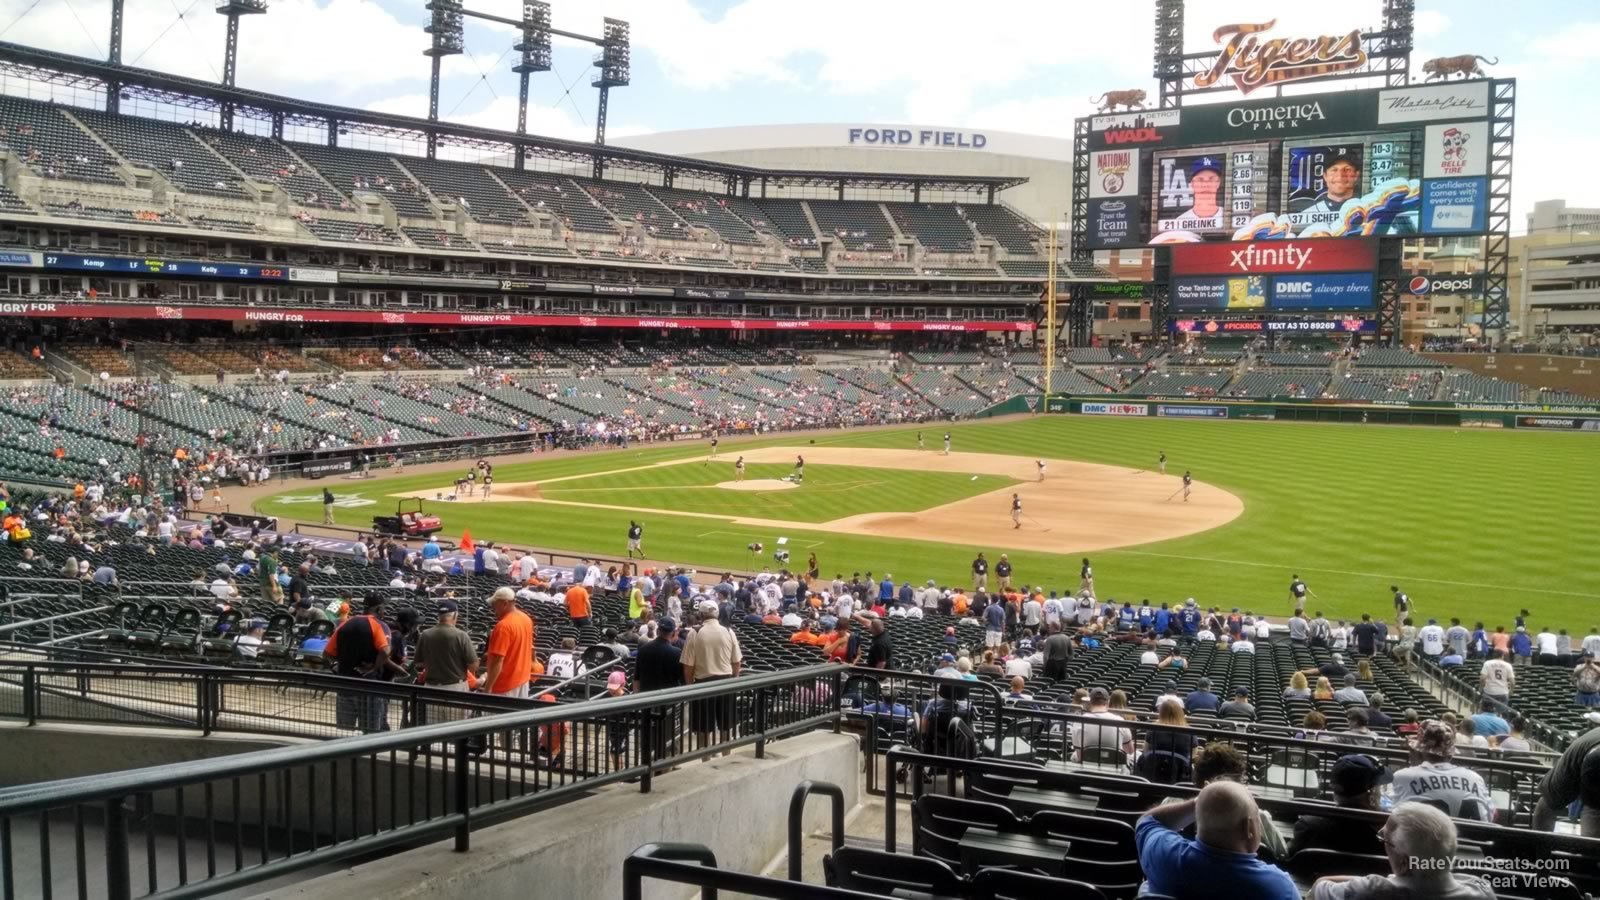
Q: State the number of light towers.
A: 7